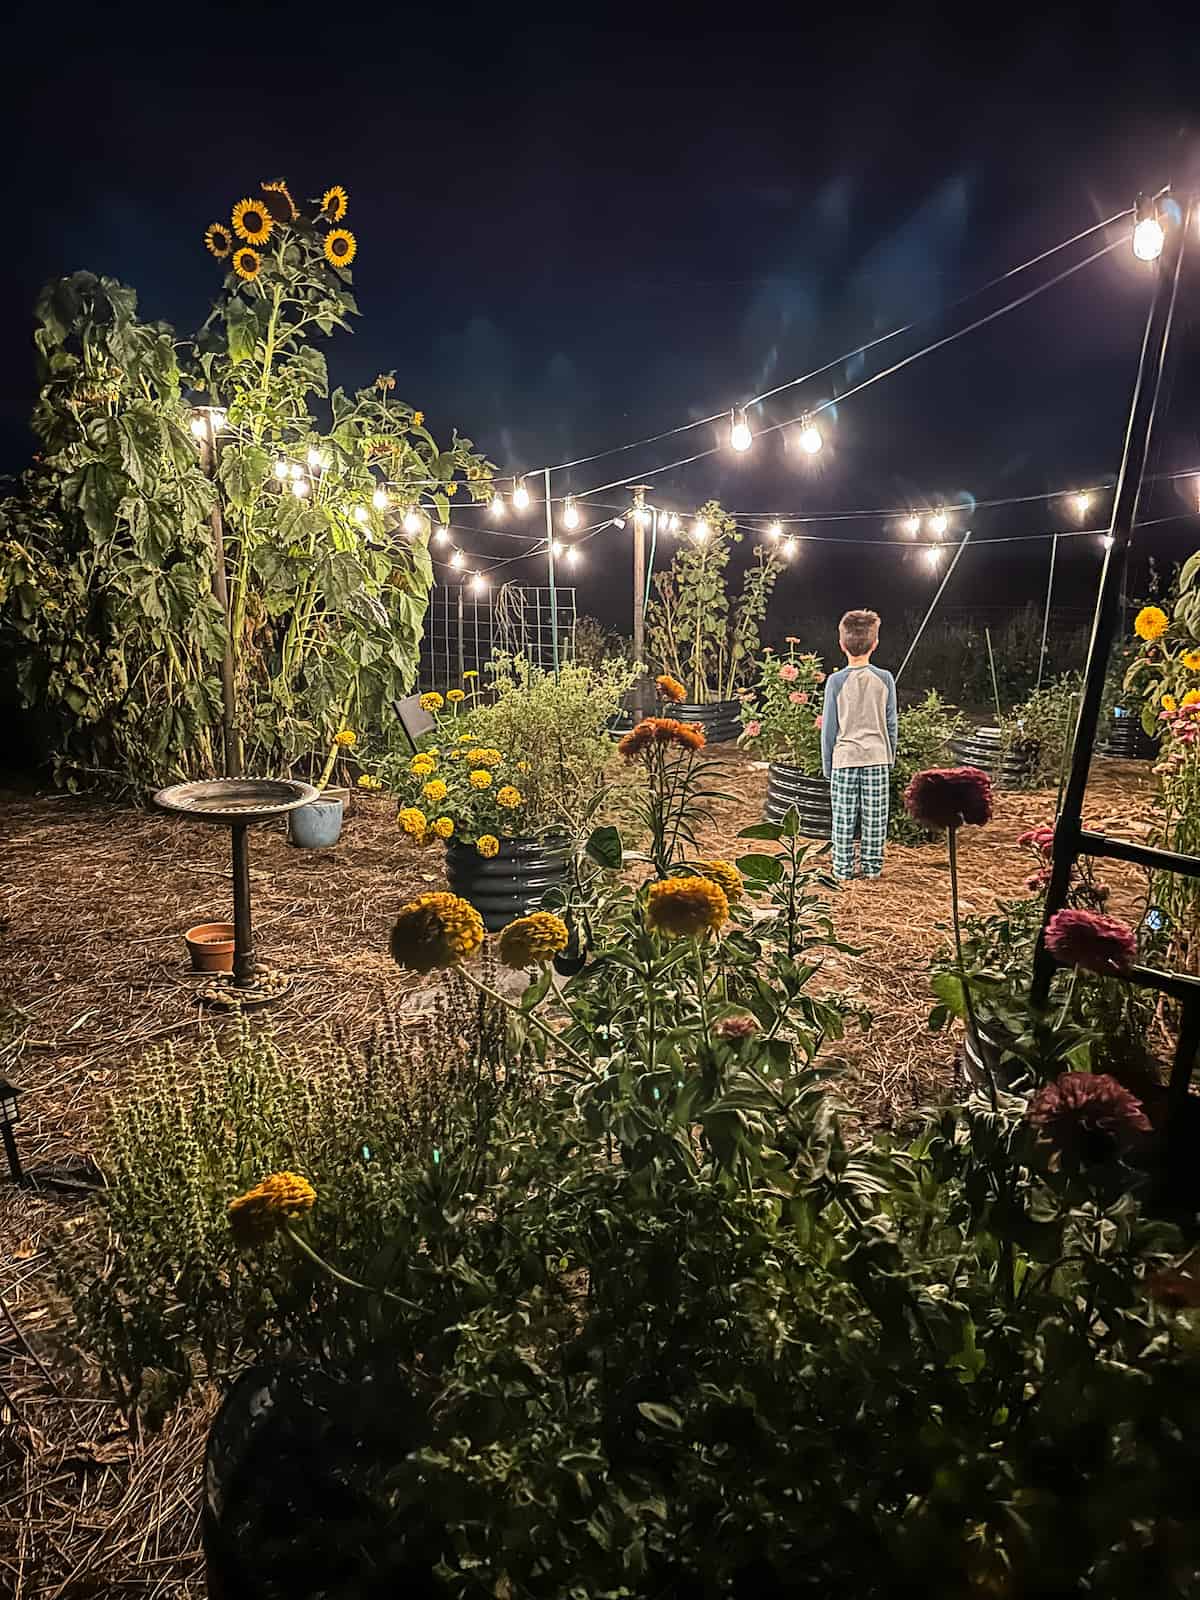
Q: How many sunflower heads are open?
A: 6